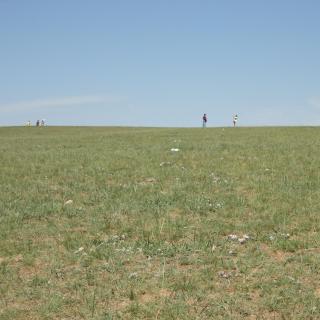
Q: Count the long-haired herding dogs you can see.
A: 0